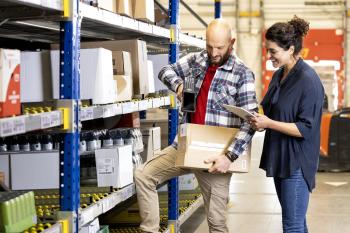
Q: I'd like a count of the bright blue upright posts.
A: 3